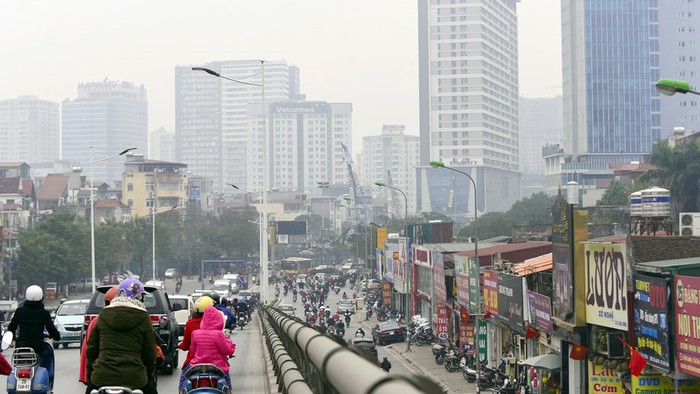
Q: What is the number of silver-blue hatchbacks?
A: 1